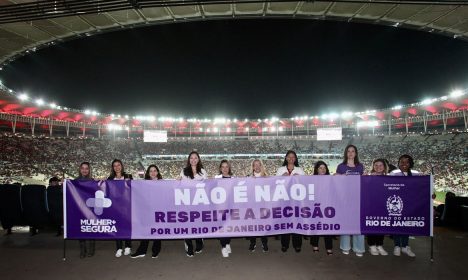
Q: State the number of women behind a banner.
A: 11